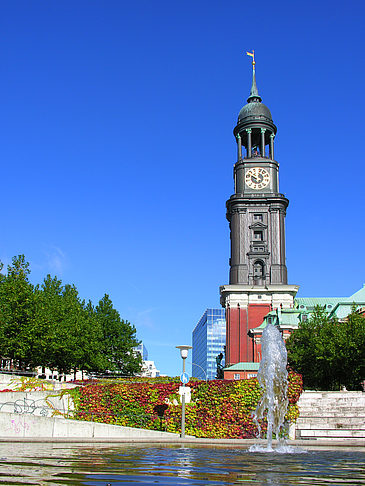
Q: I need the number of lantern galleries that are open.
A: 1